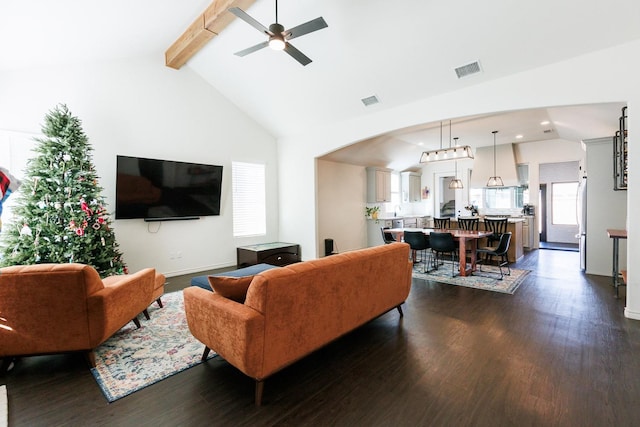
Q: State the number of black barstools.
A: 3